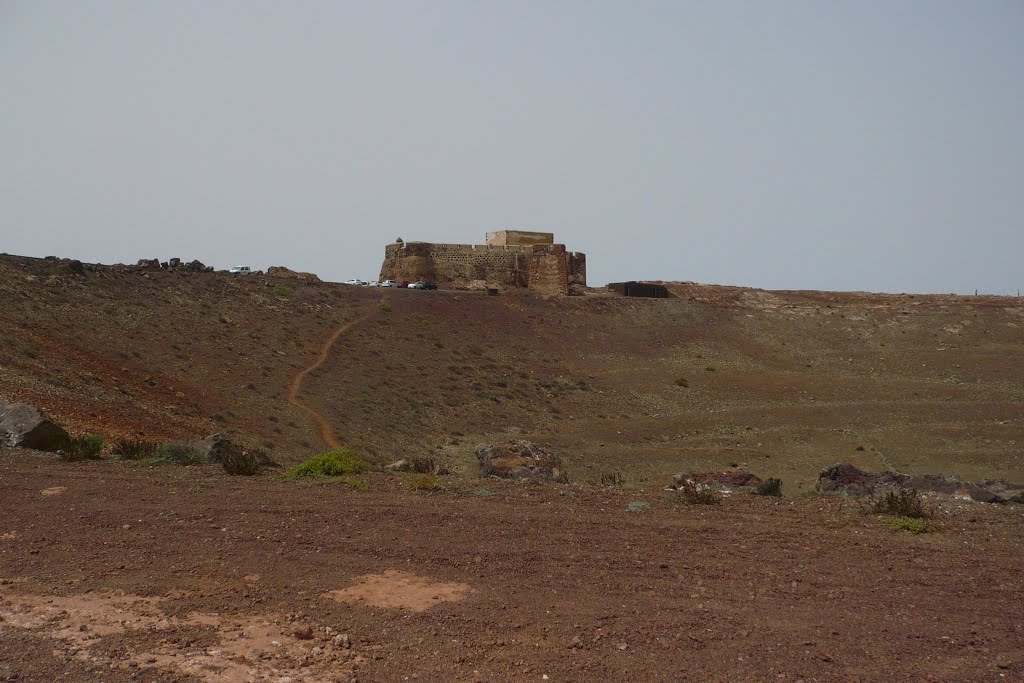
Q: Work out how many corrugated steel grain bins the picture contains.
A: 0